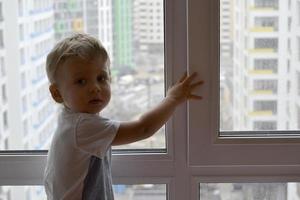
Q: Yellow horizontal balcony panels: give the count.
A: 6